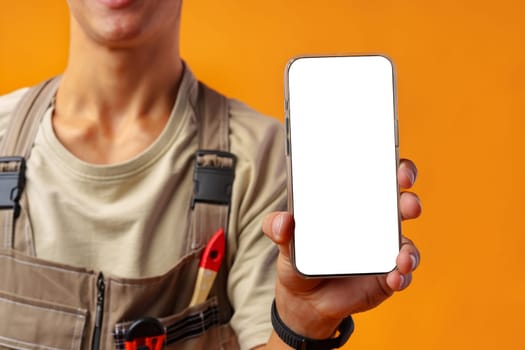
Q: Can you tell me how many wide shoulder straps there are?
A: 2